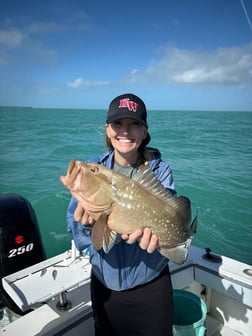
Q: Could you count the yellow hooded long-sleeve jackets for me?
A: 0